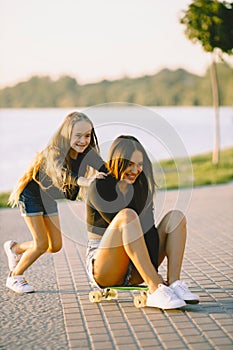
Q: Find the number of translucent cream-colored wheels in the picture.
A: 3